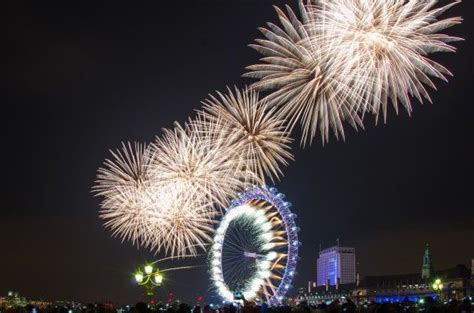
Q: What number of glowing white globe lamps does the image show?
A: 6